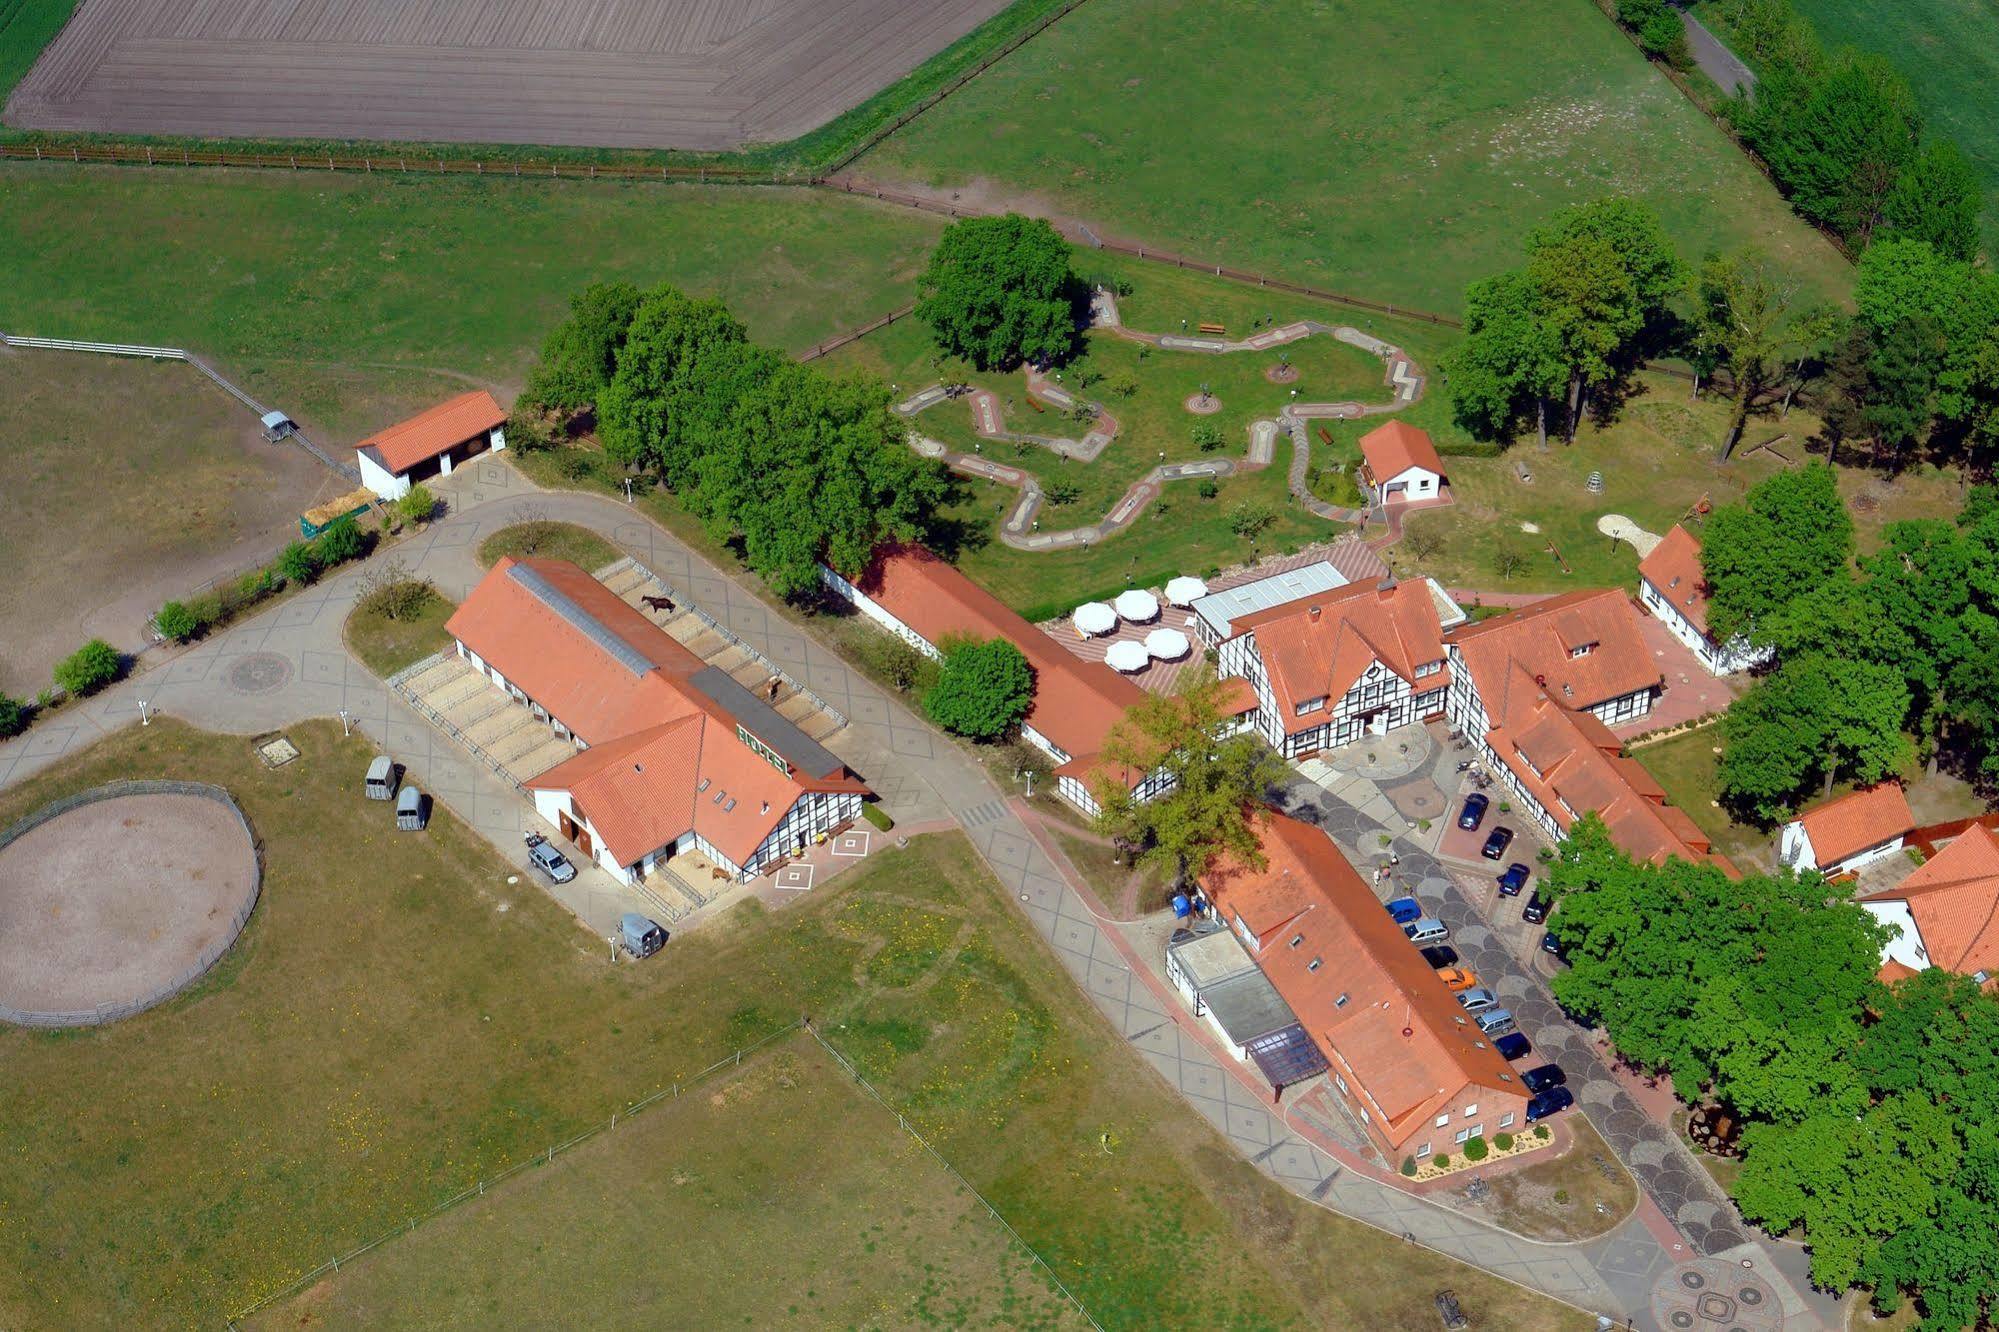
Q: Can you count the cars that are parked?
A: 15